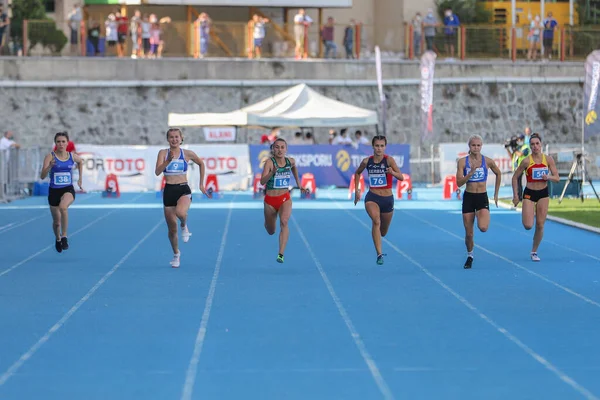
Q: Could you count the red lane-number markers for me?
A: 8